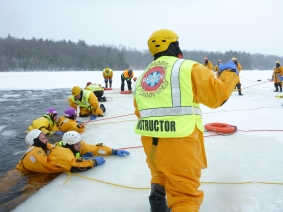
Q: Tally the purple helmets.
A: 2